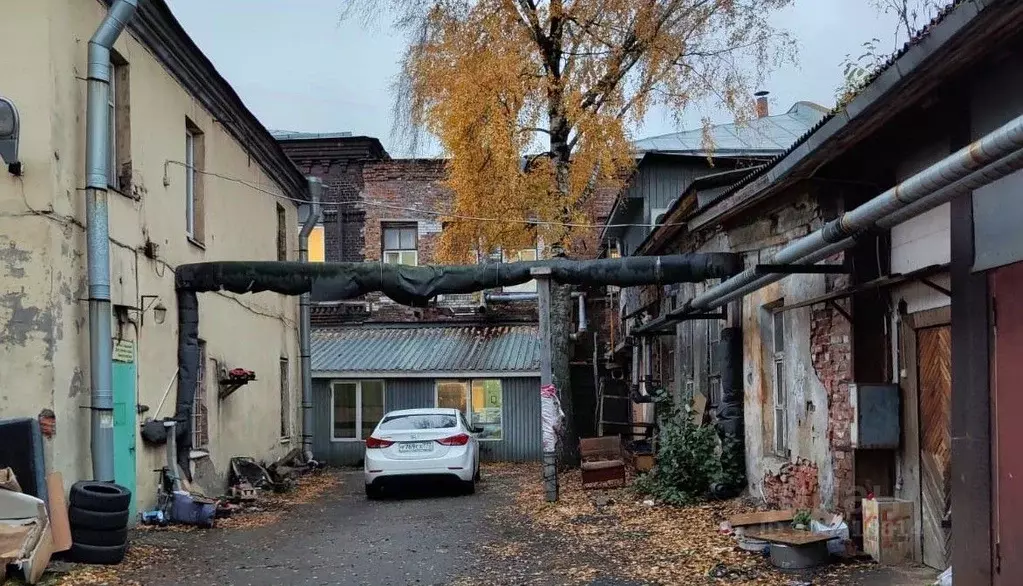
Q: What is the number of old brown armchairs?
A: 1